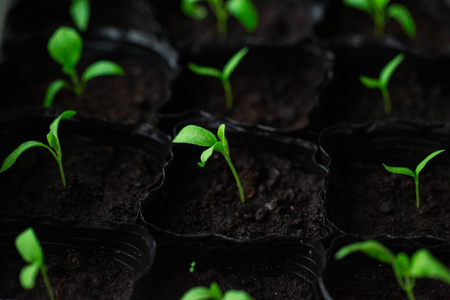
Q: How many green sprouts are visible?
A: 12